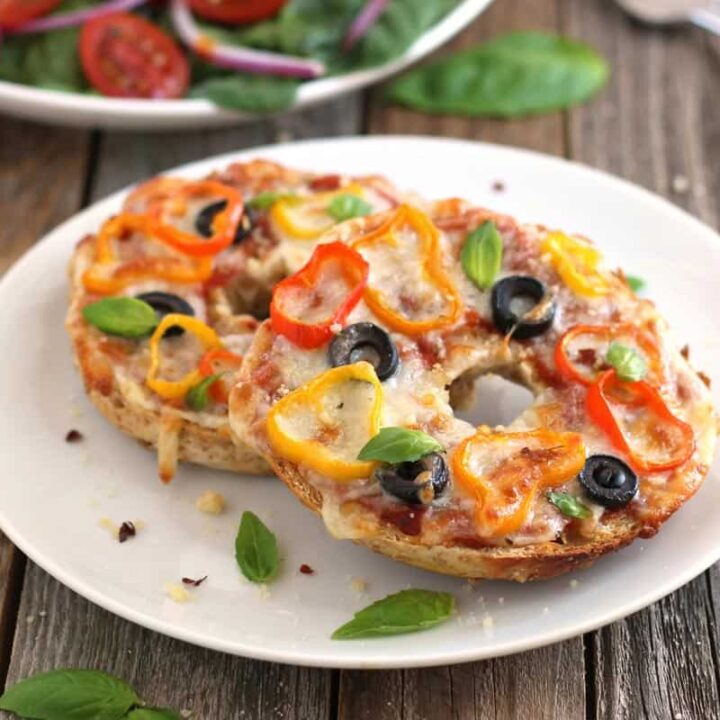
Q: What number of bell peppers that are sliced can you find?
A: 12